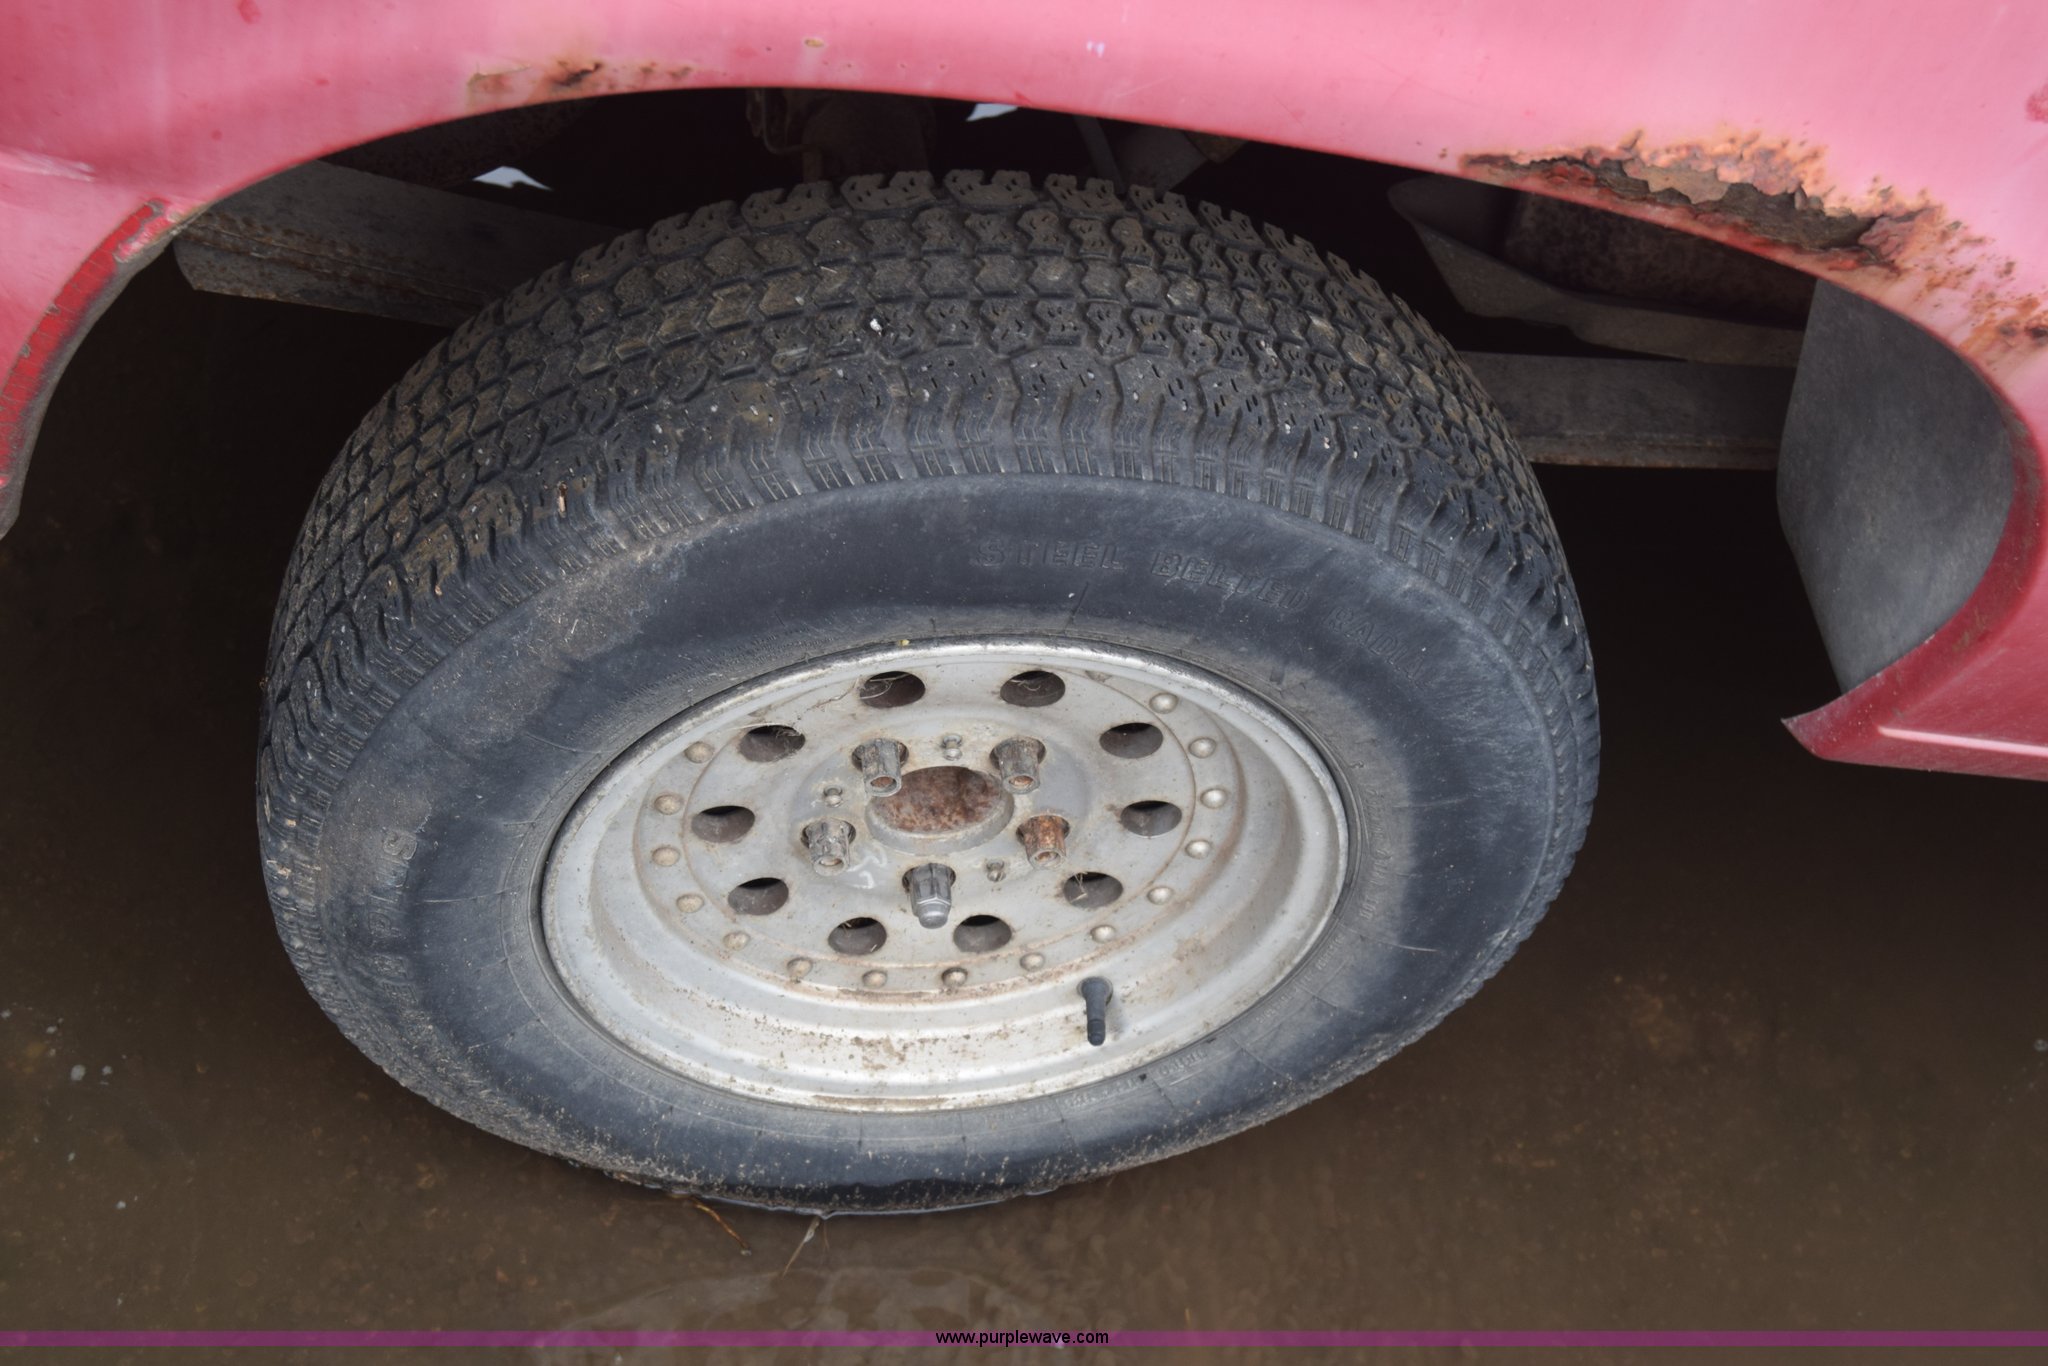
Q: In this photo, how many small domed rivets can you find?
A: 15